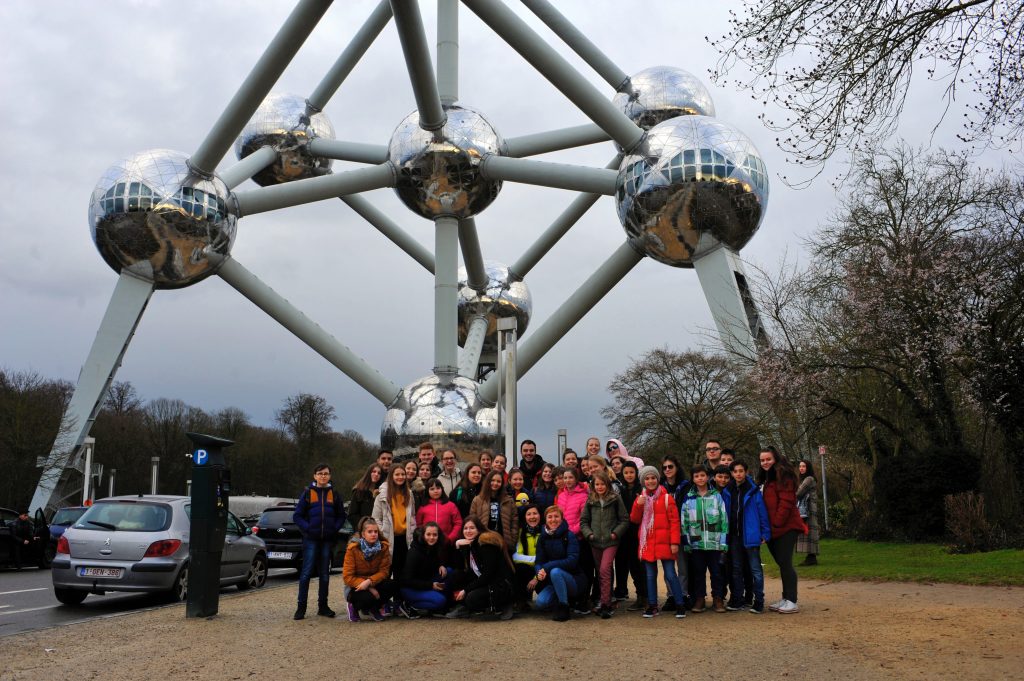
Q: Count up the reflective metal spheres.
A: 7